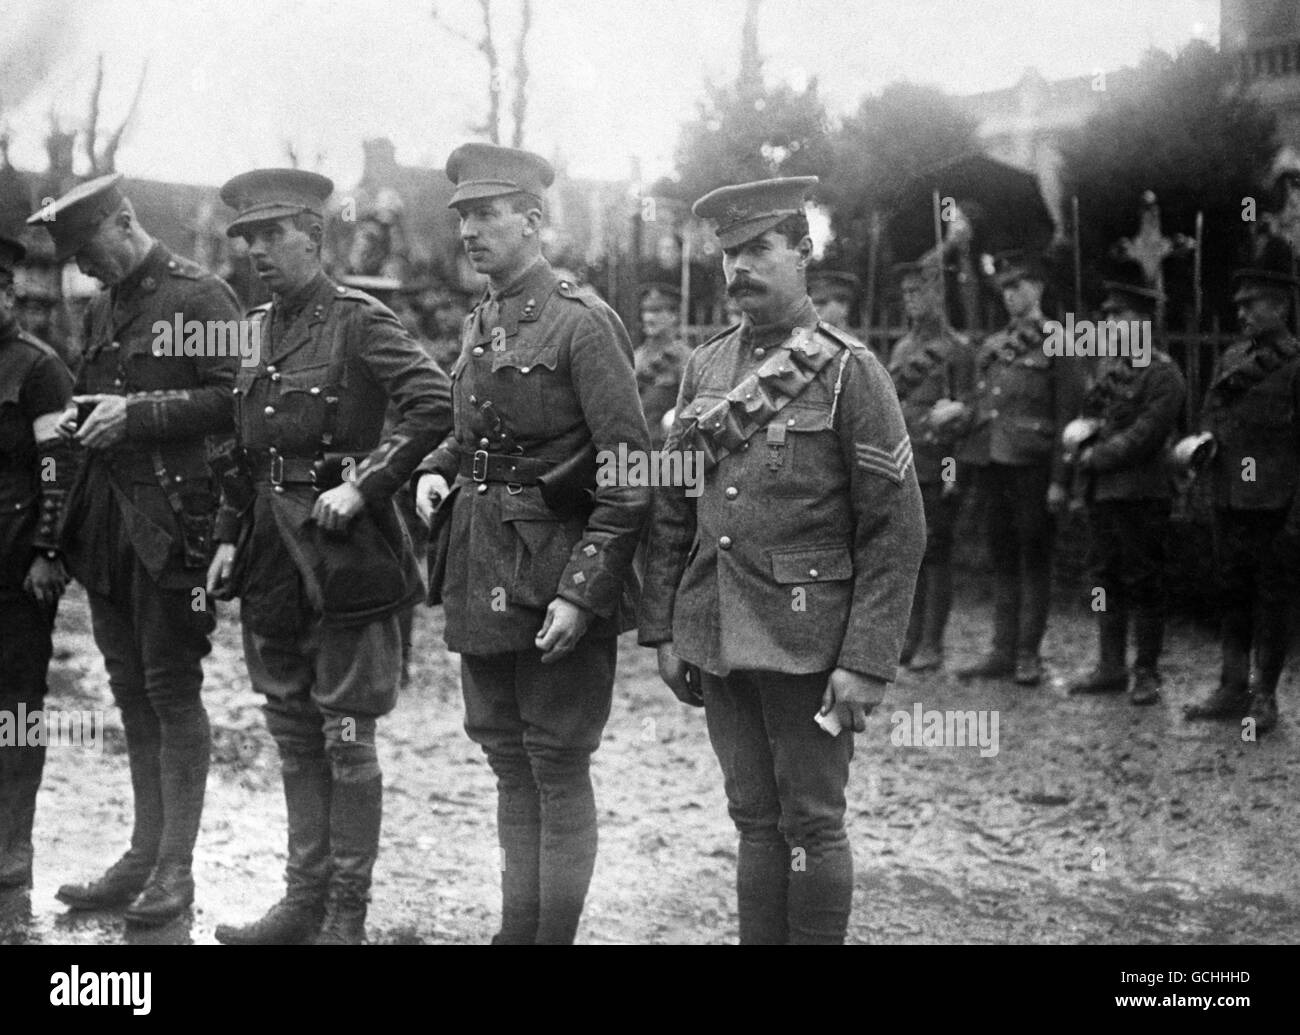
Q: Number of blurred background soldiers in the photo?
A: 6